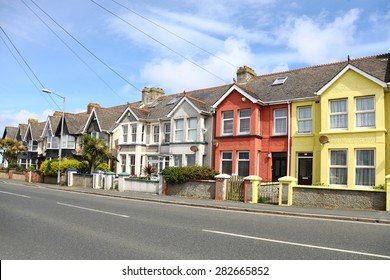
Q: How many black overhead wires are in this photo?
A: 6